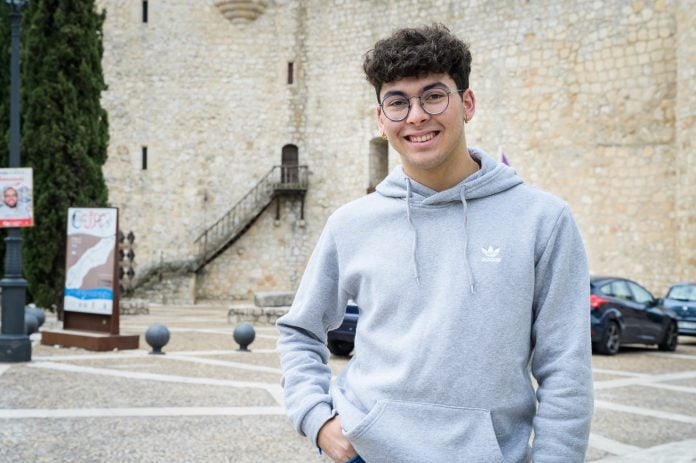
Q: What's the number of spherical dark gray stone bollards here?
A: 4